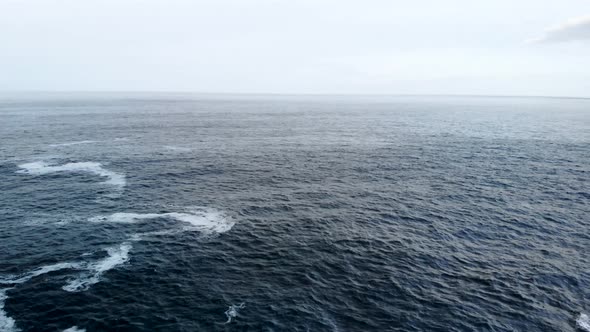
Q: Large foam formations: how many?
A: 3